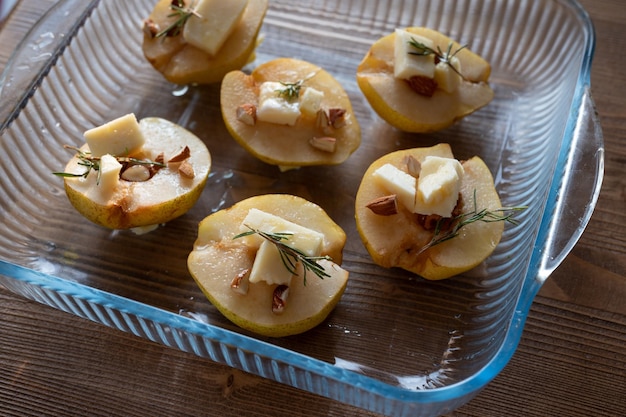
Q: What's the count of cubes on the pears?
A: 11